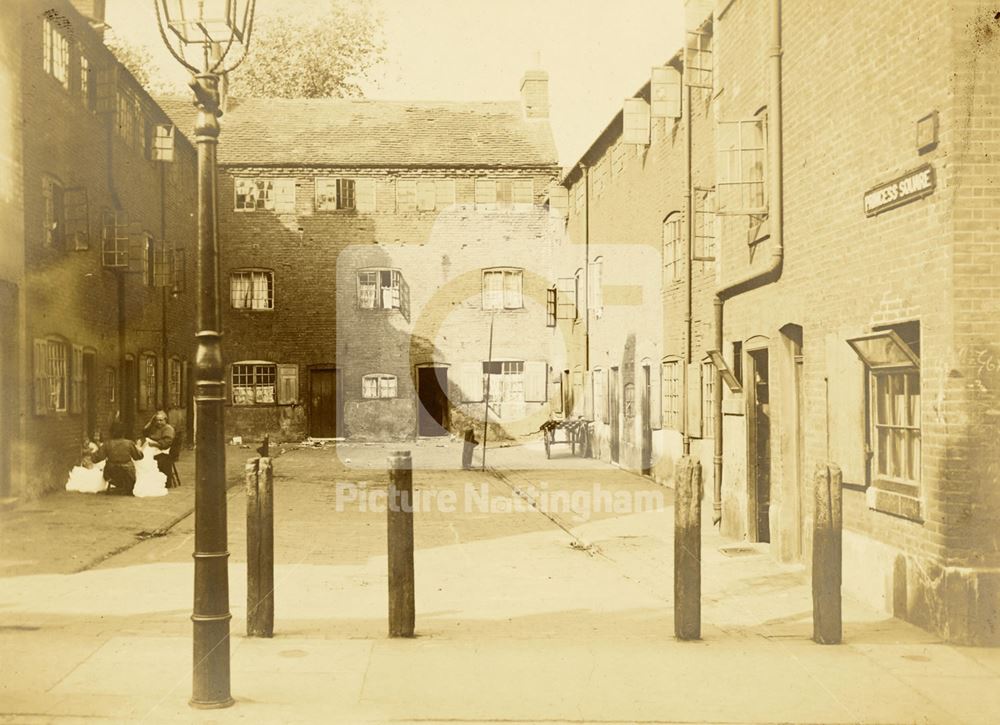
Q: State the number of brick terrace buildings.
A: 3